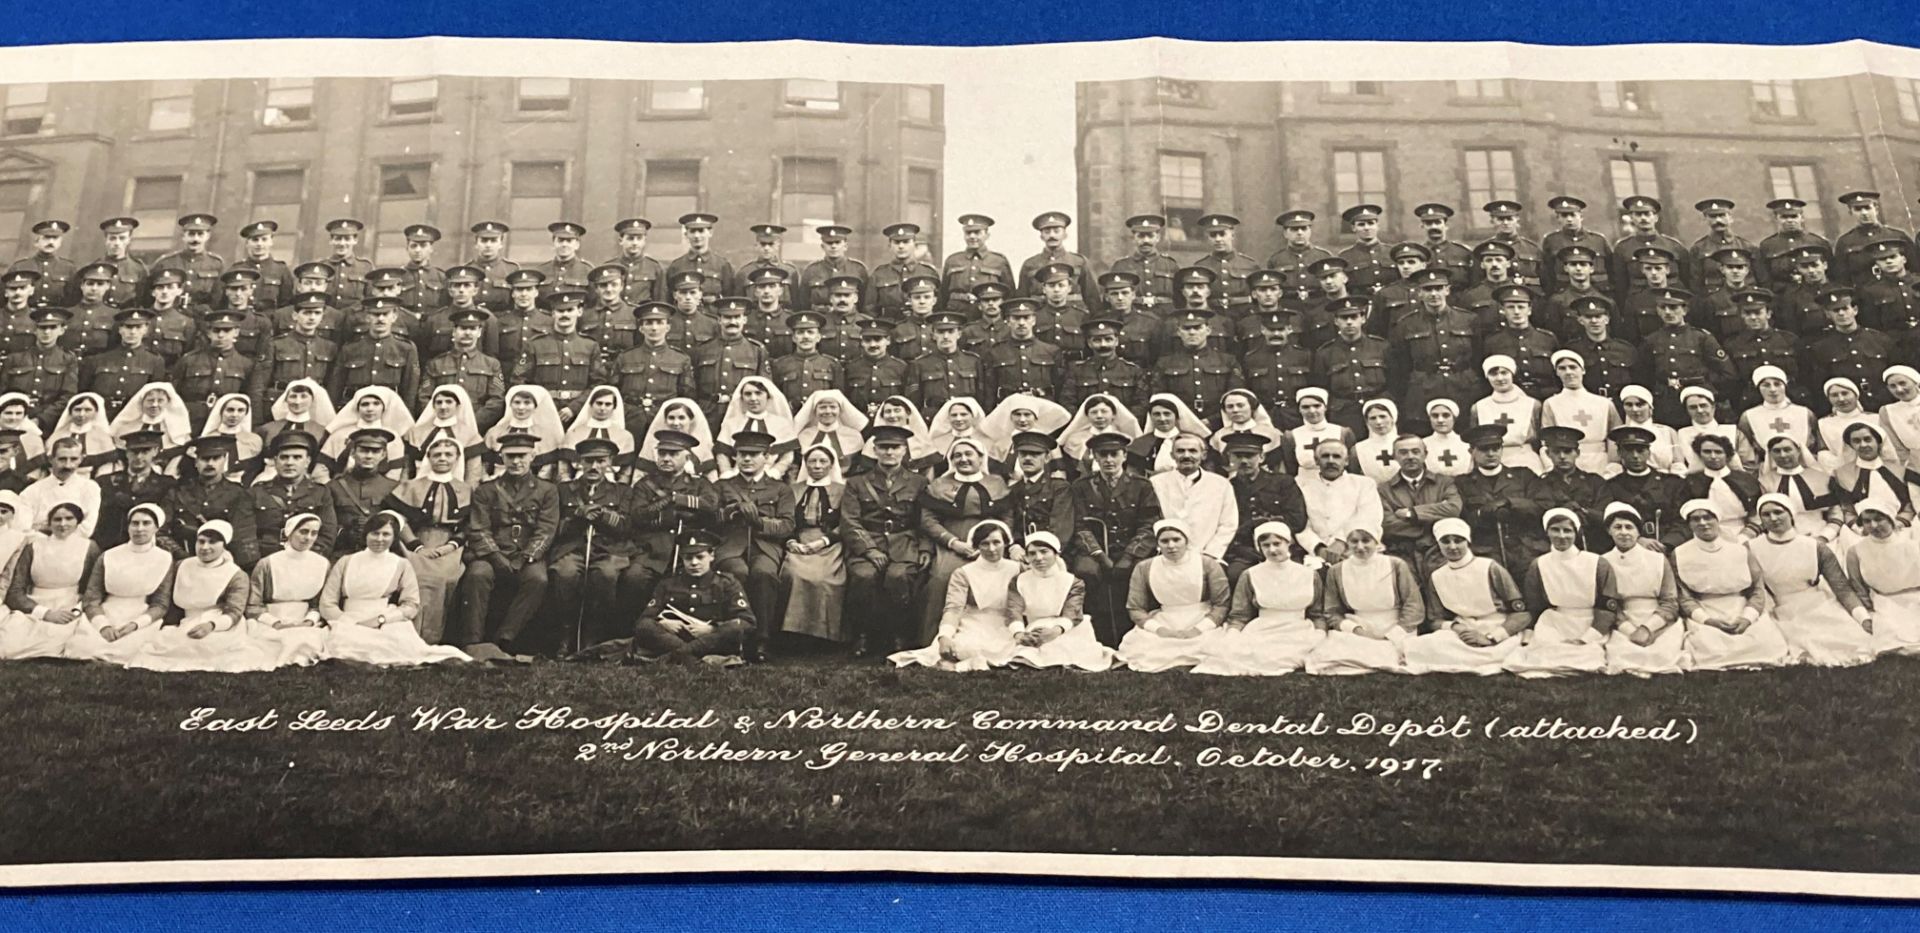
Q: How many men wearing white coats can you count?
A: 3